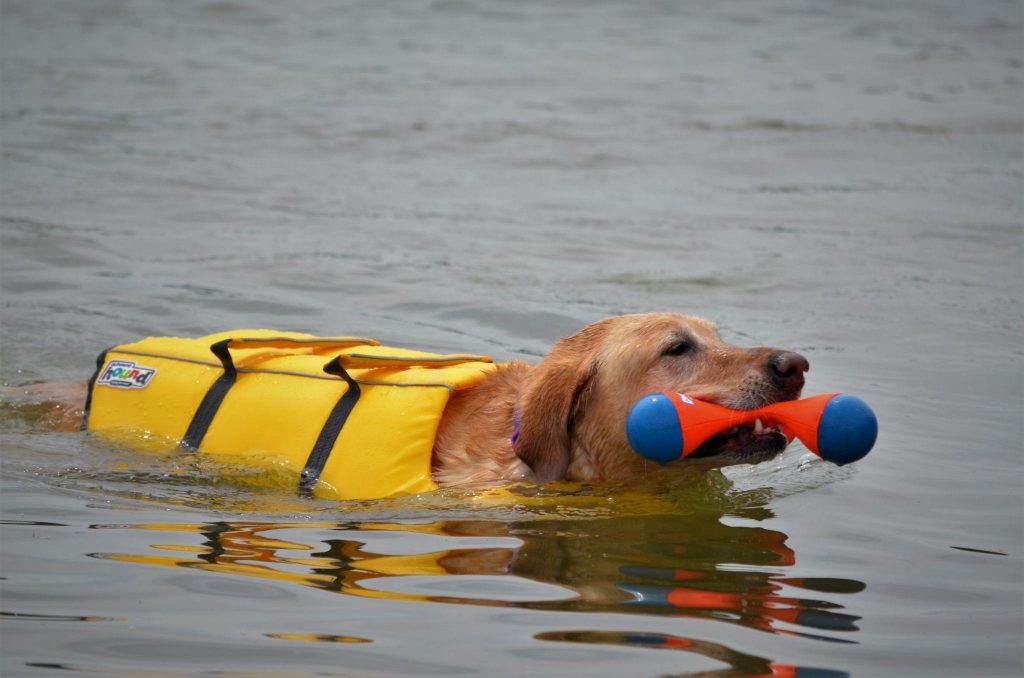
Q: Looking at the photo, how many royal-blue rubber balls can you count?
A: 2